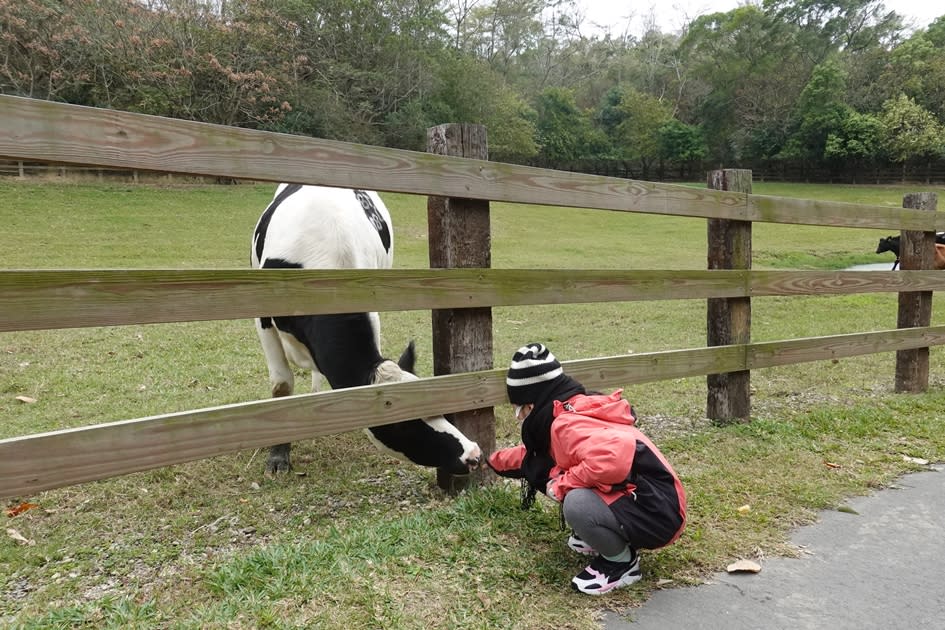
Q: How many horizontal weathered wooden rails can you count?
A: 3